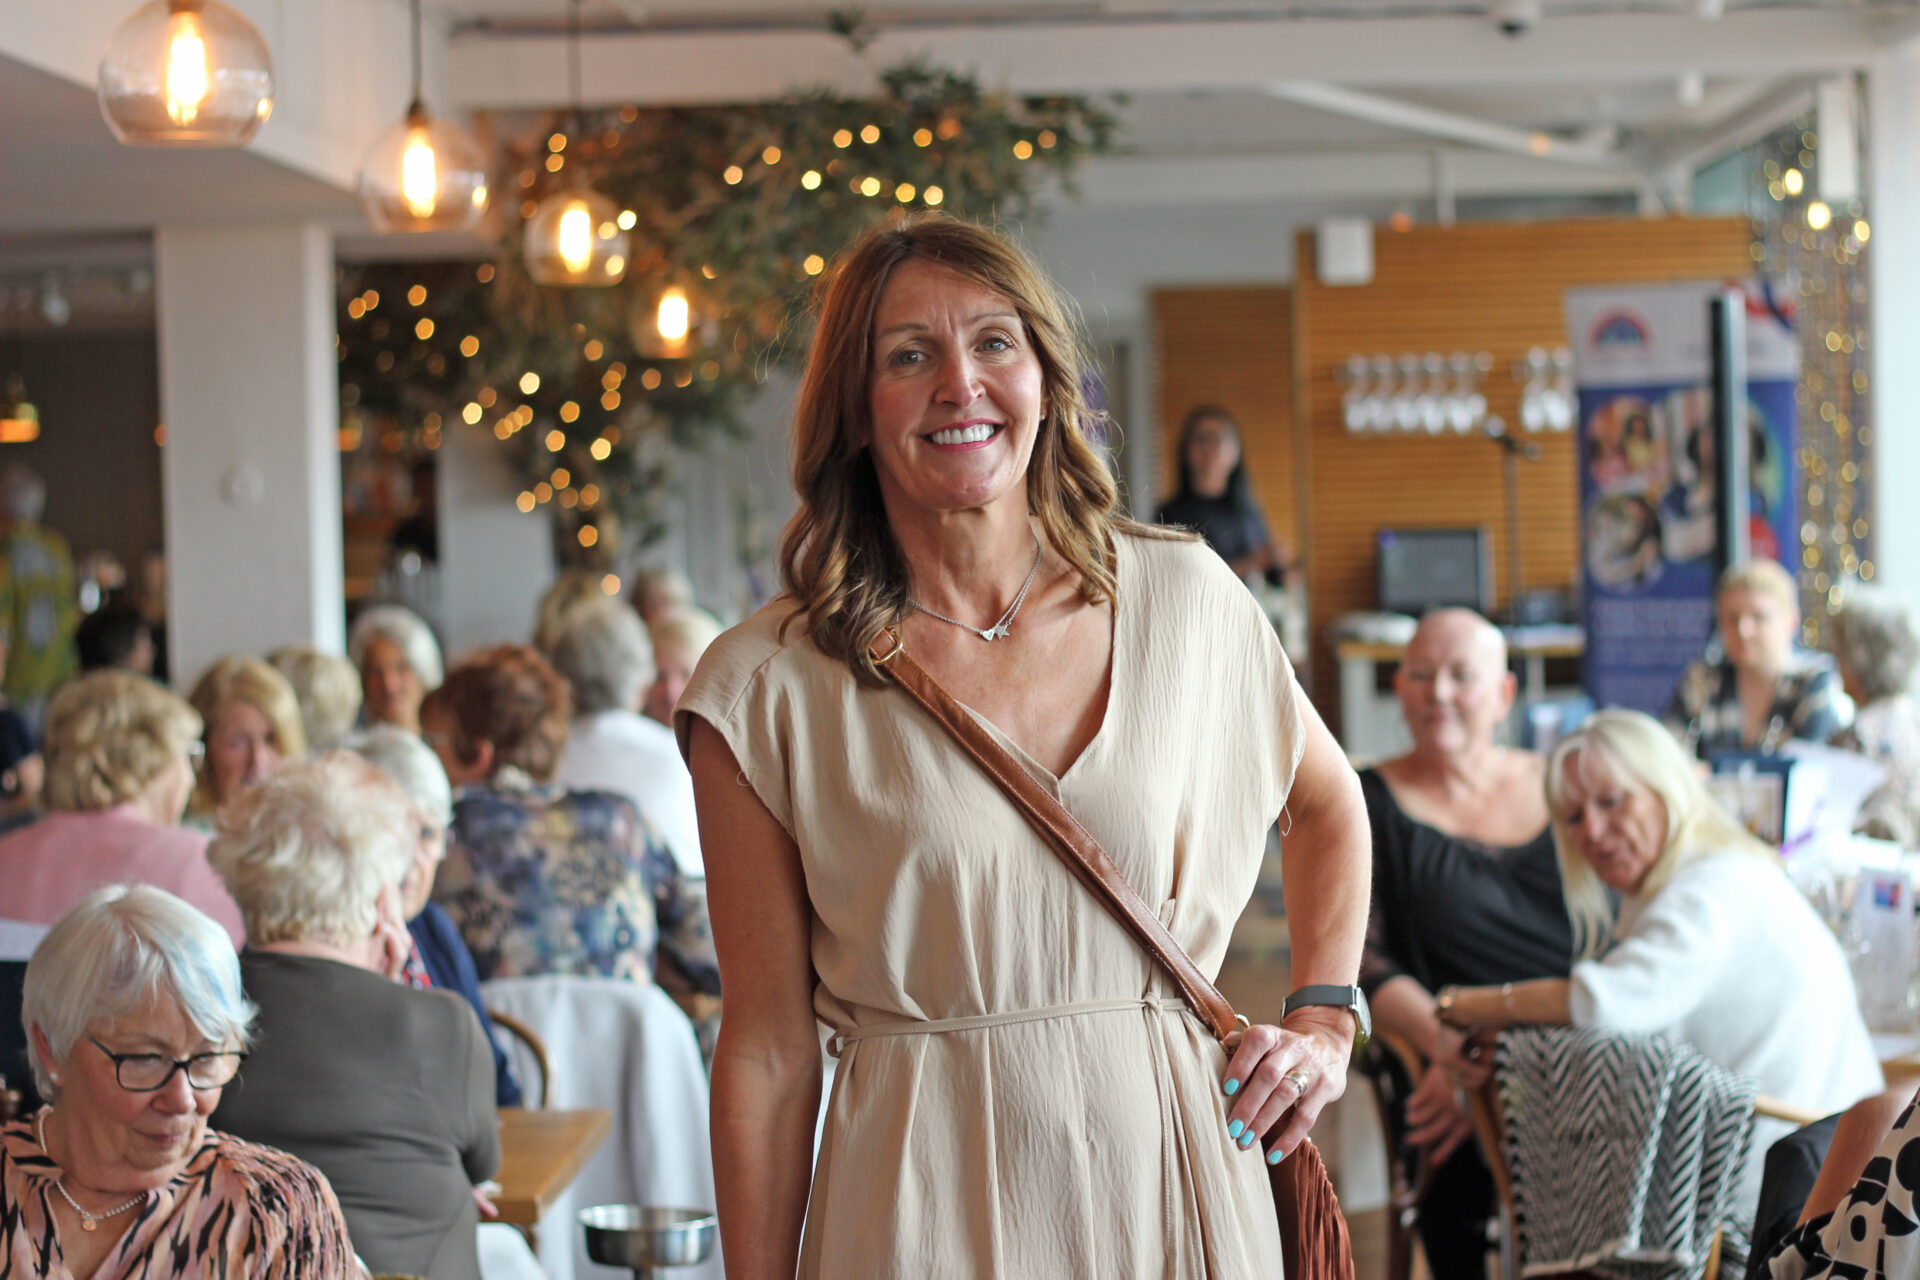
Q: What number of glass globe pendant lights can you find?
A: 4